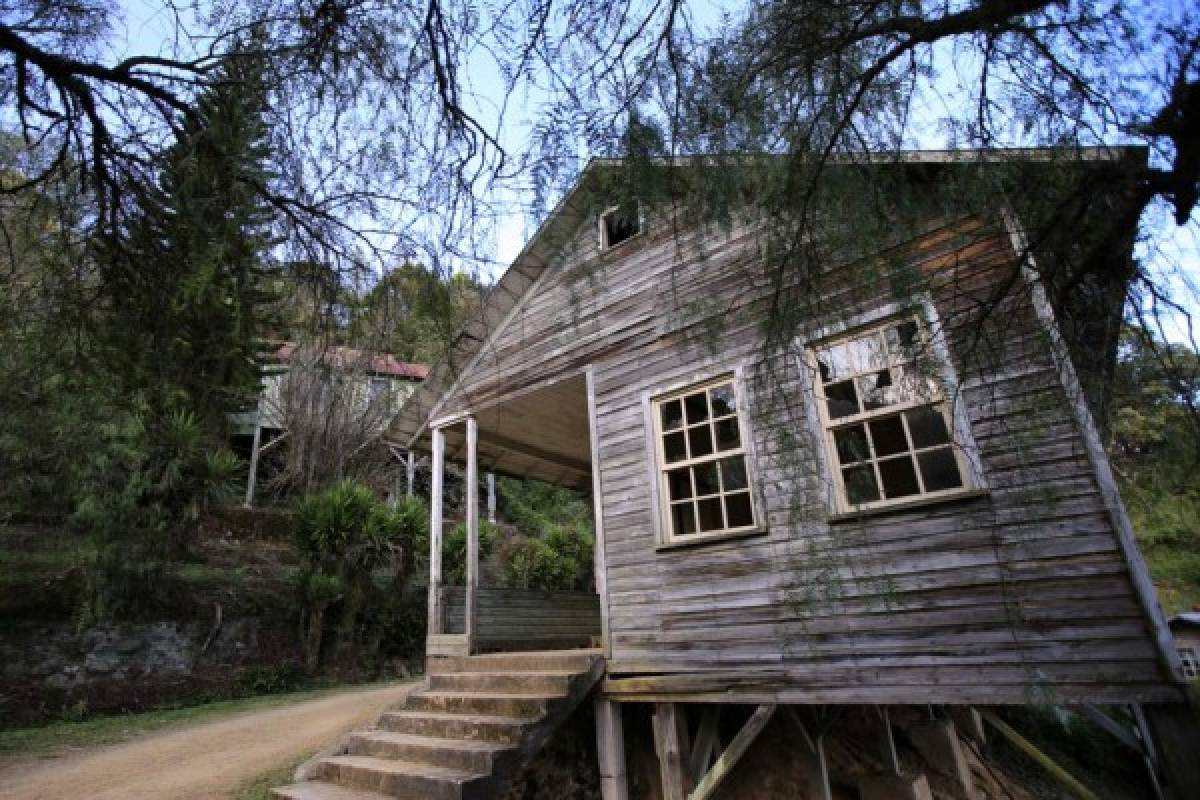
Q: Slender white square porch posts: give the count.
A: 2